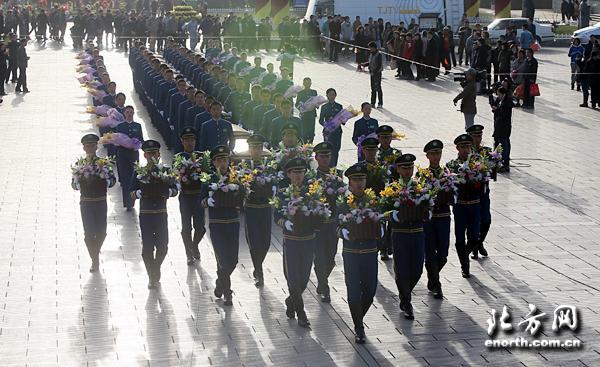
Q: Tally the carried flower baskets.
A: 15